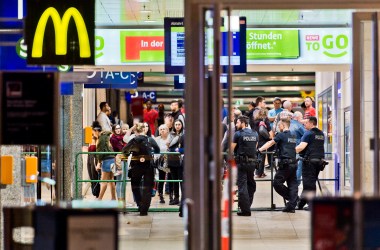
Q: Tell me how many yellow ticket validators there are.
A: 3